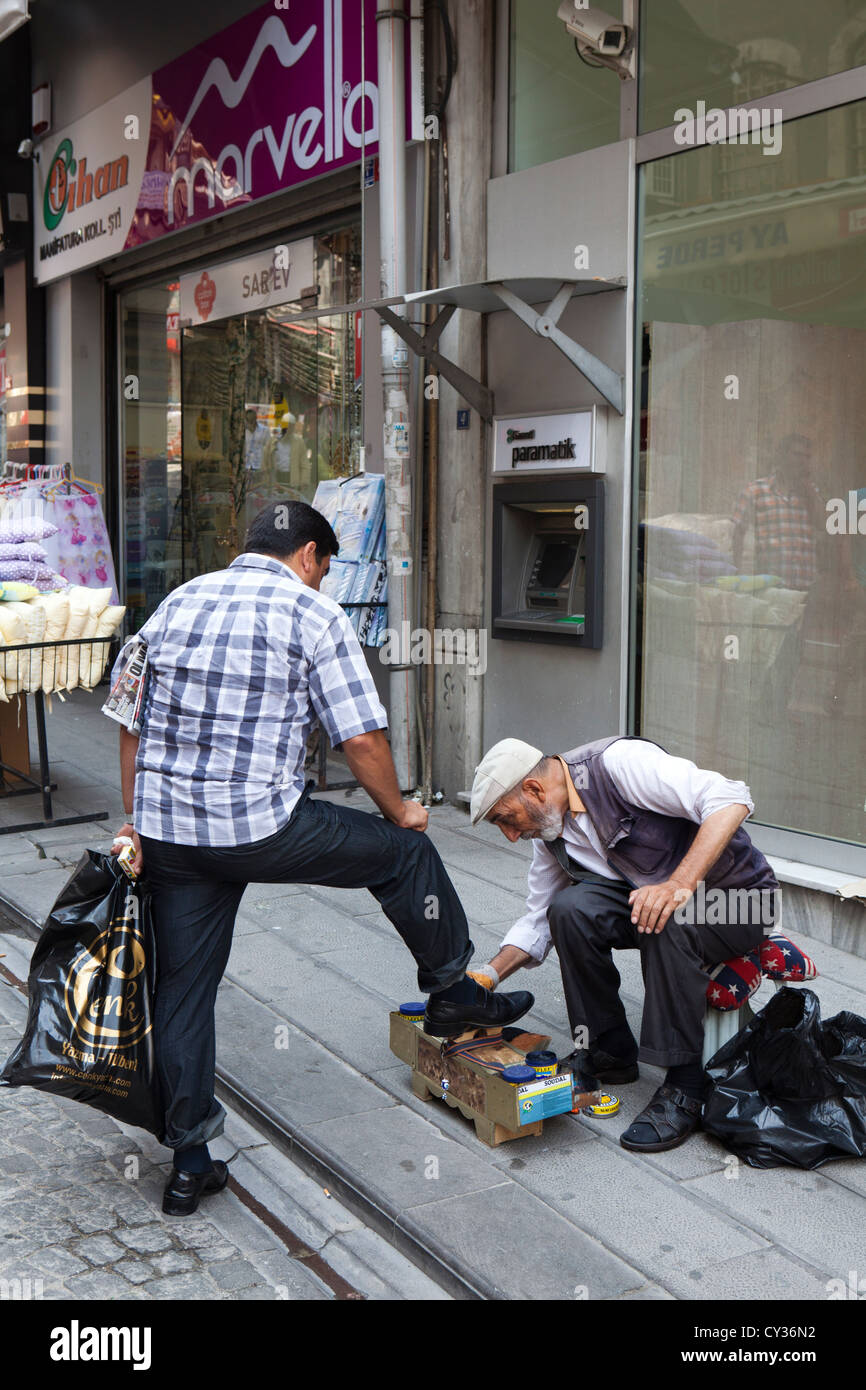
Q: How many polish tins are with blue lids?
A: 3